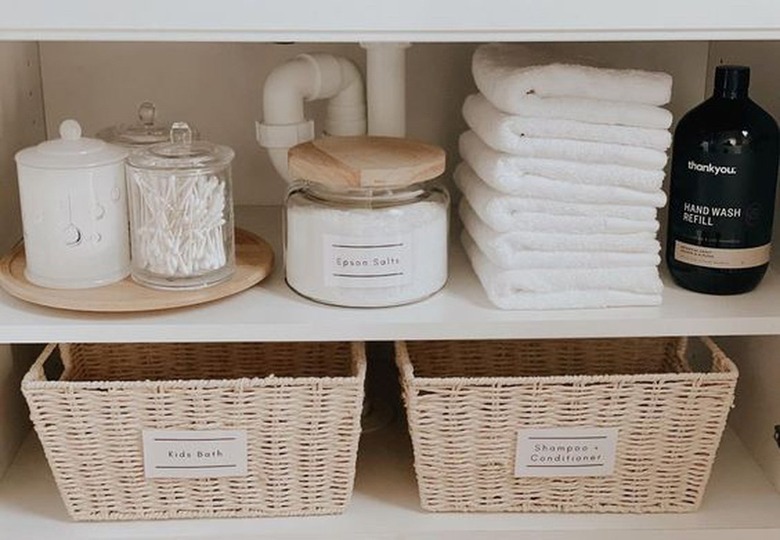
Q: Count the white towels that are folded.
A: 6